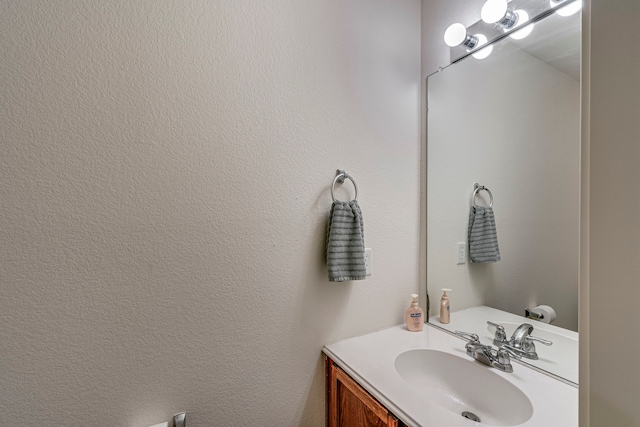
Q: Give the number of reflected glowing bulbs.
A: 3